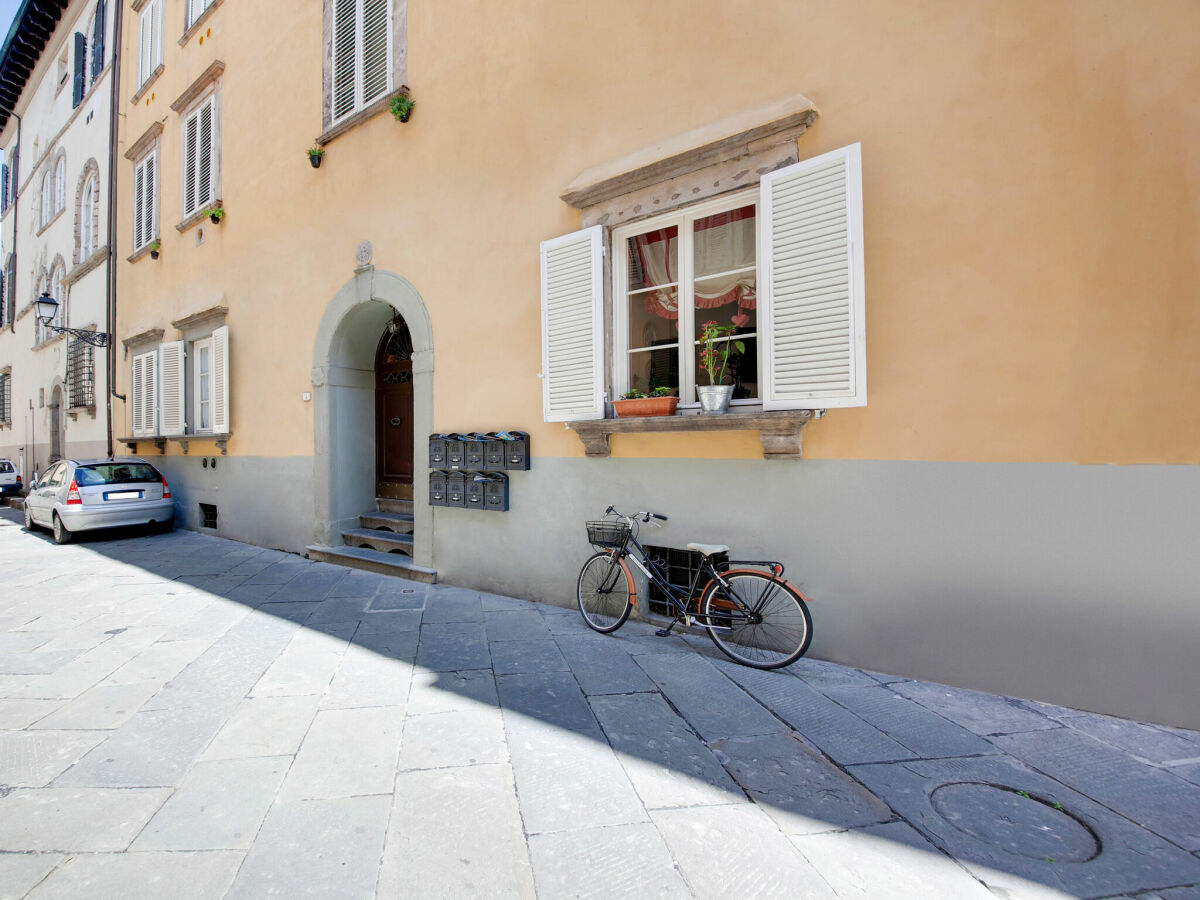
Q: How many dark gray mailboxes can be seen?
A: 9